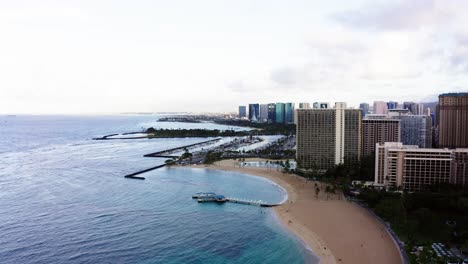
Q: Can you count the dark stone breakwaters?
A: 3